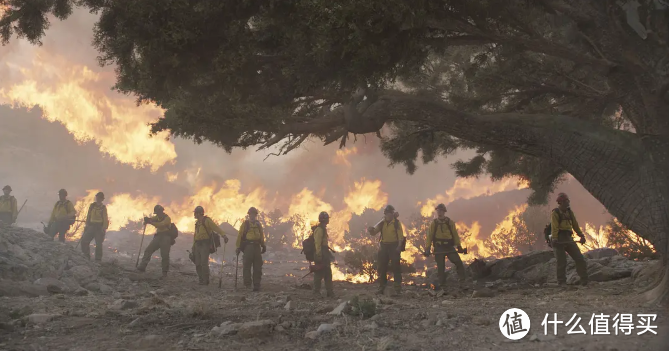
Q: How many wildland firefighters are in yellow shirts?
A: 10